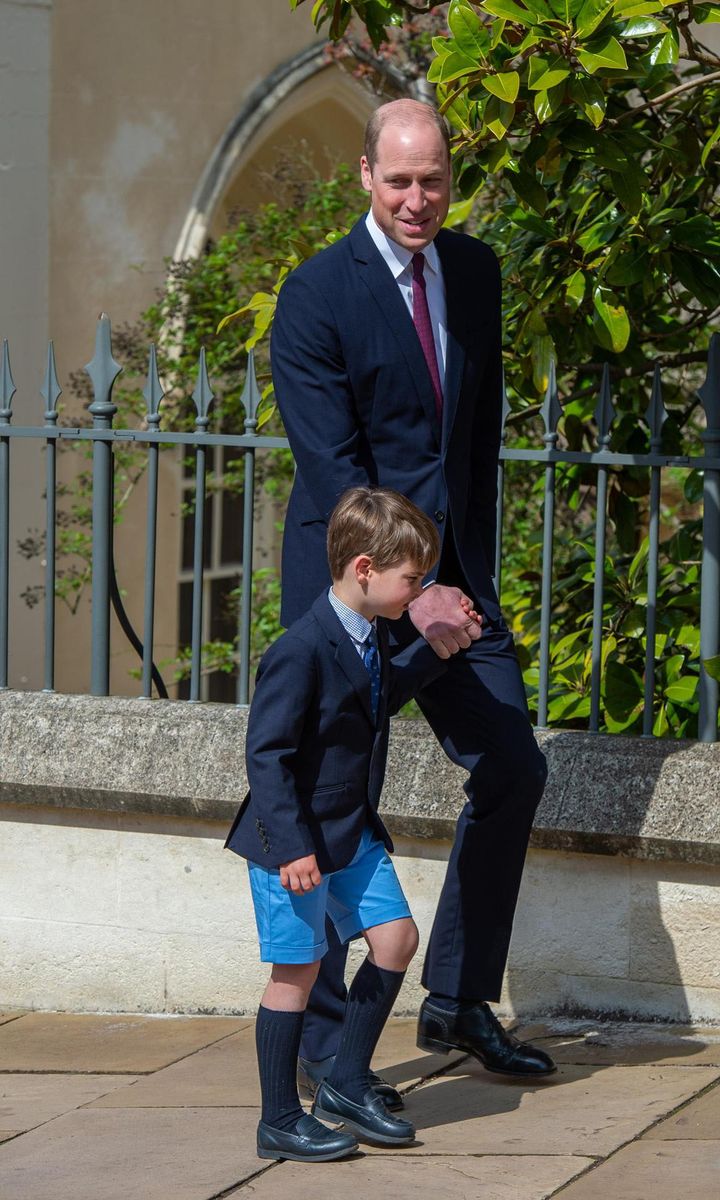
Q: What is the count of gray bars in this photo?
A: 11